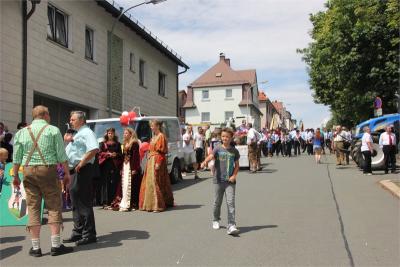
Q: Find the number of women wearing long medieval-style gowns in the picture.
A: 3